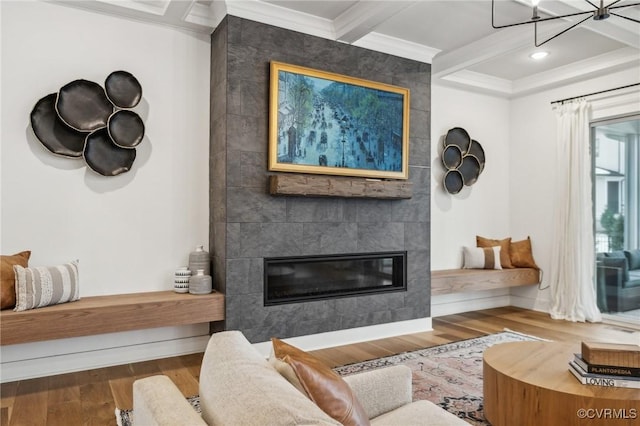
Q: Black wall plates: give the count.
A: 10